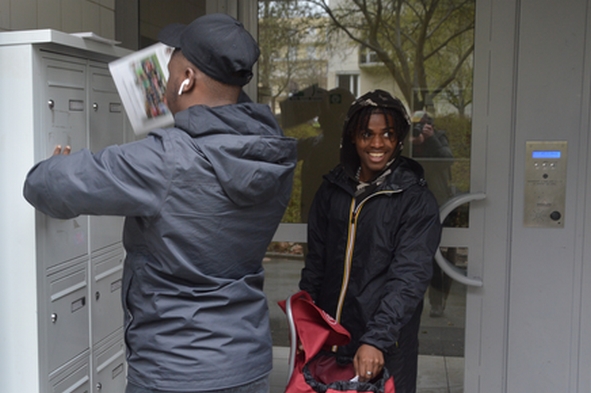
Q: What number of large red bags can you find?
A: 1